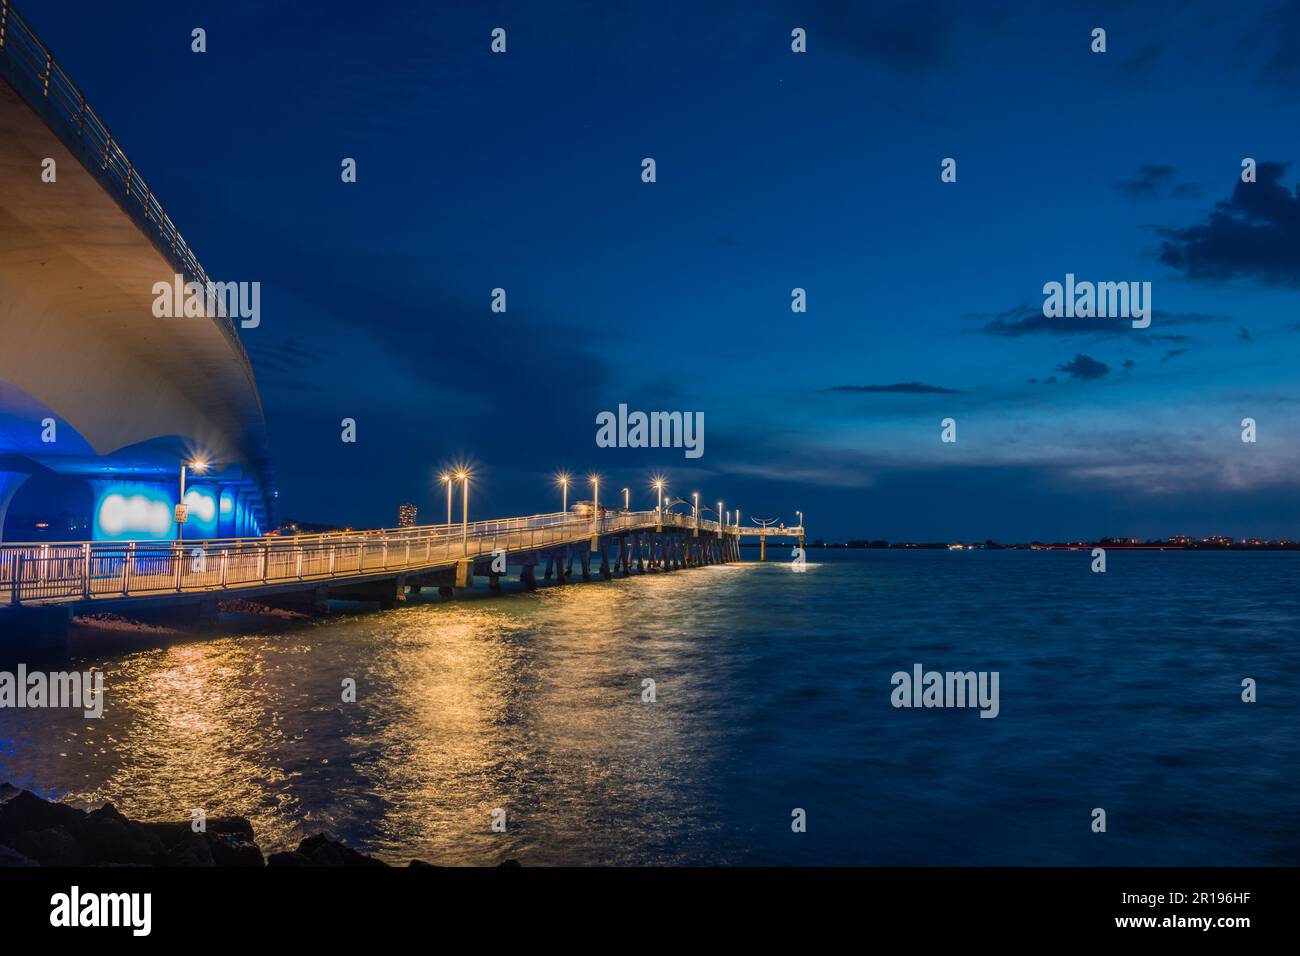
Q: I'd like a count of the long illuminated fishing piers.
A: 1